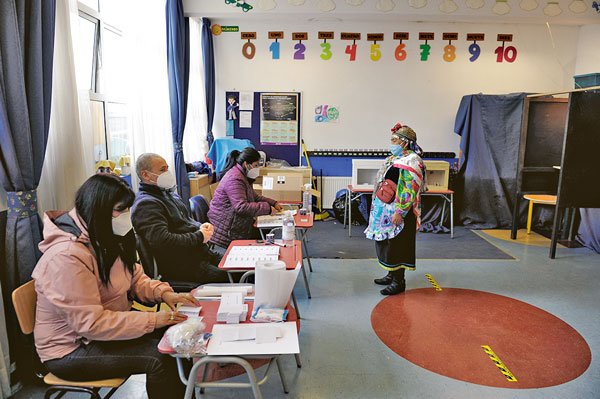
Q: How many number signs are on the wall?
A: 11